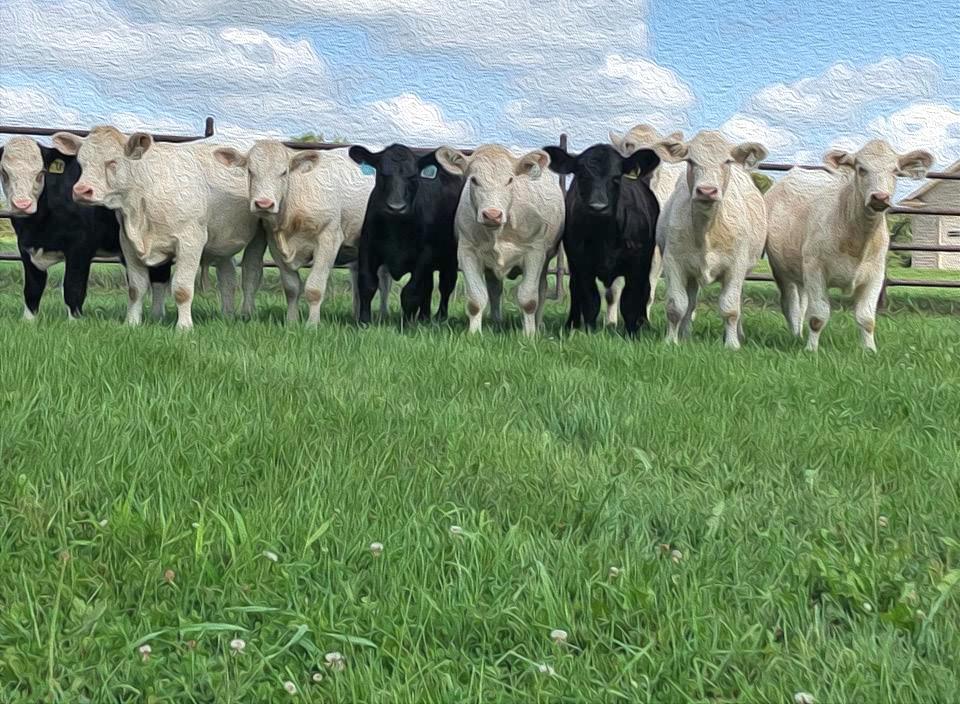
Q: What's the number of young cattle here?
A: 9